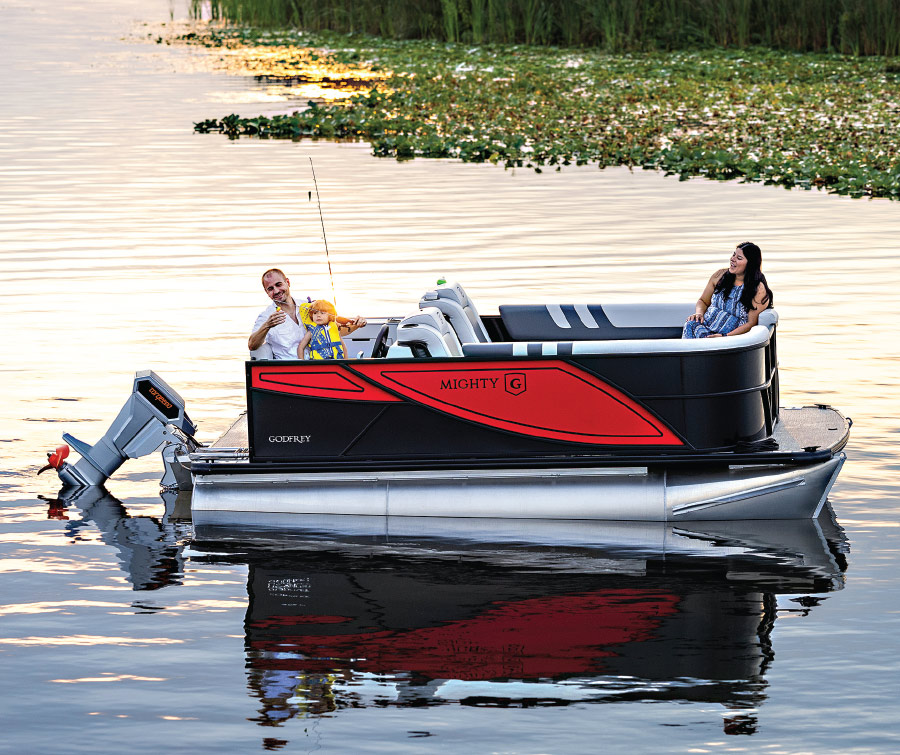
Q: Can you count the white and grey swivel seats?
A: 2